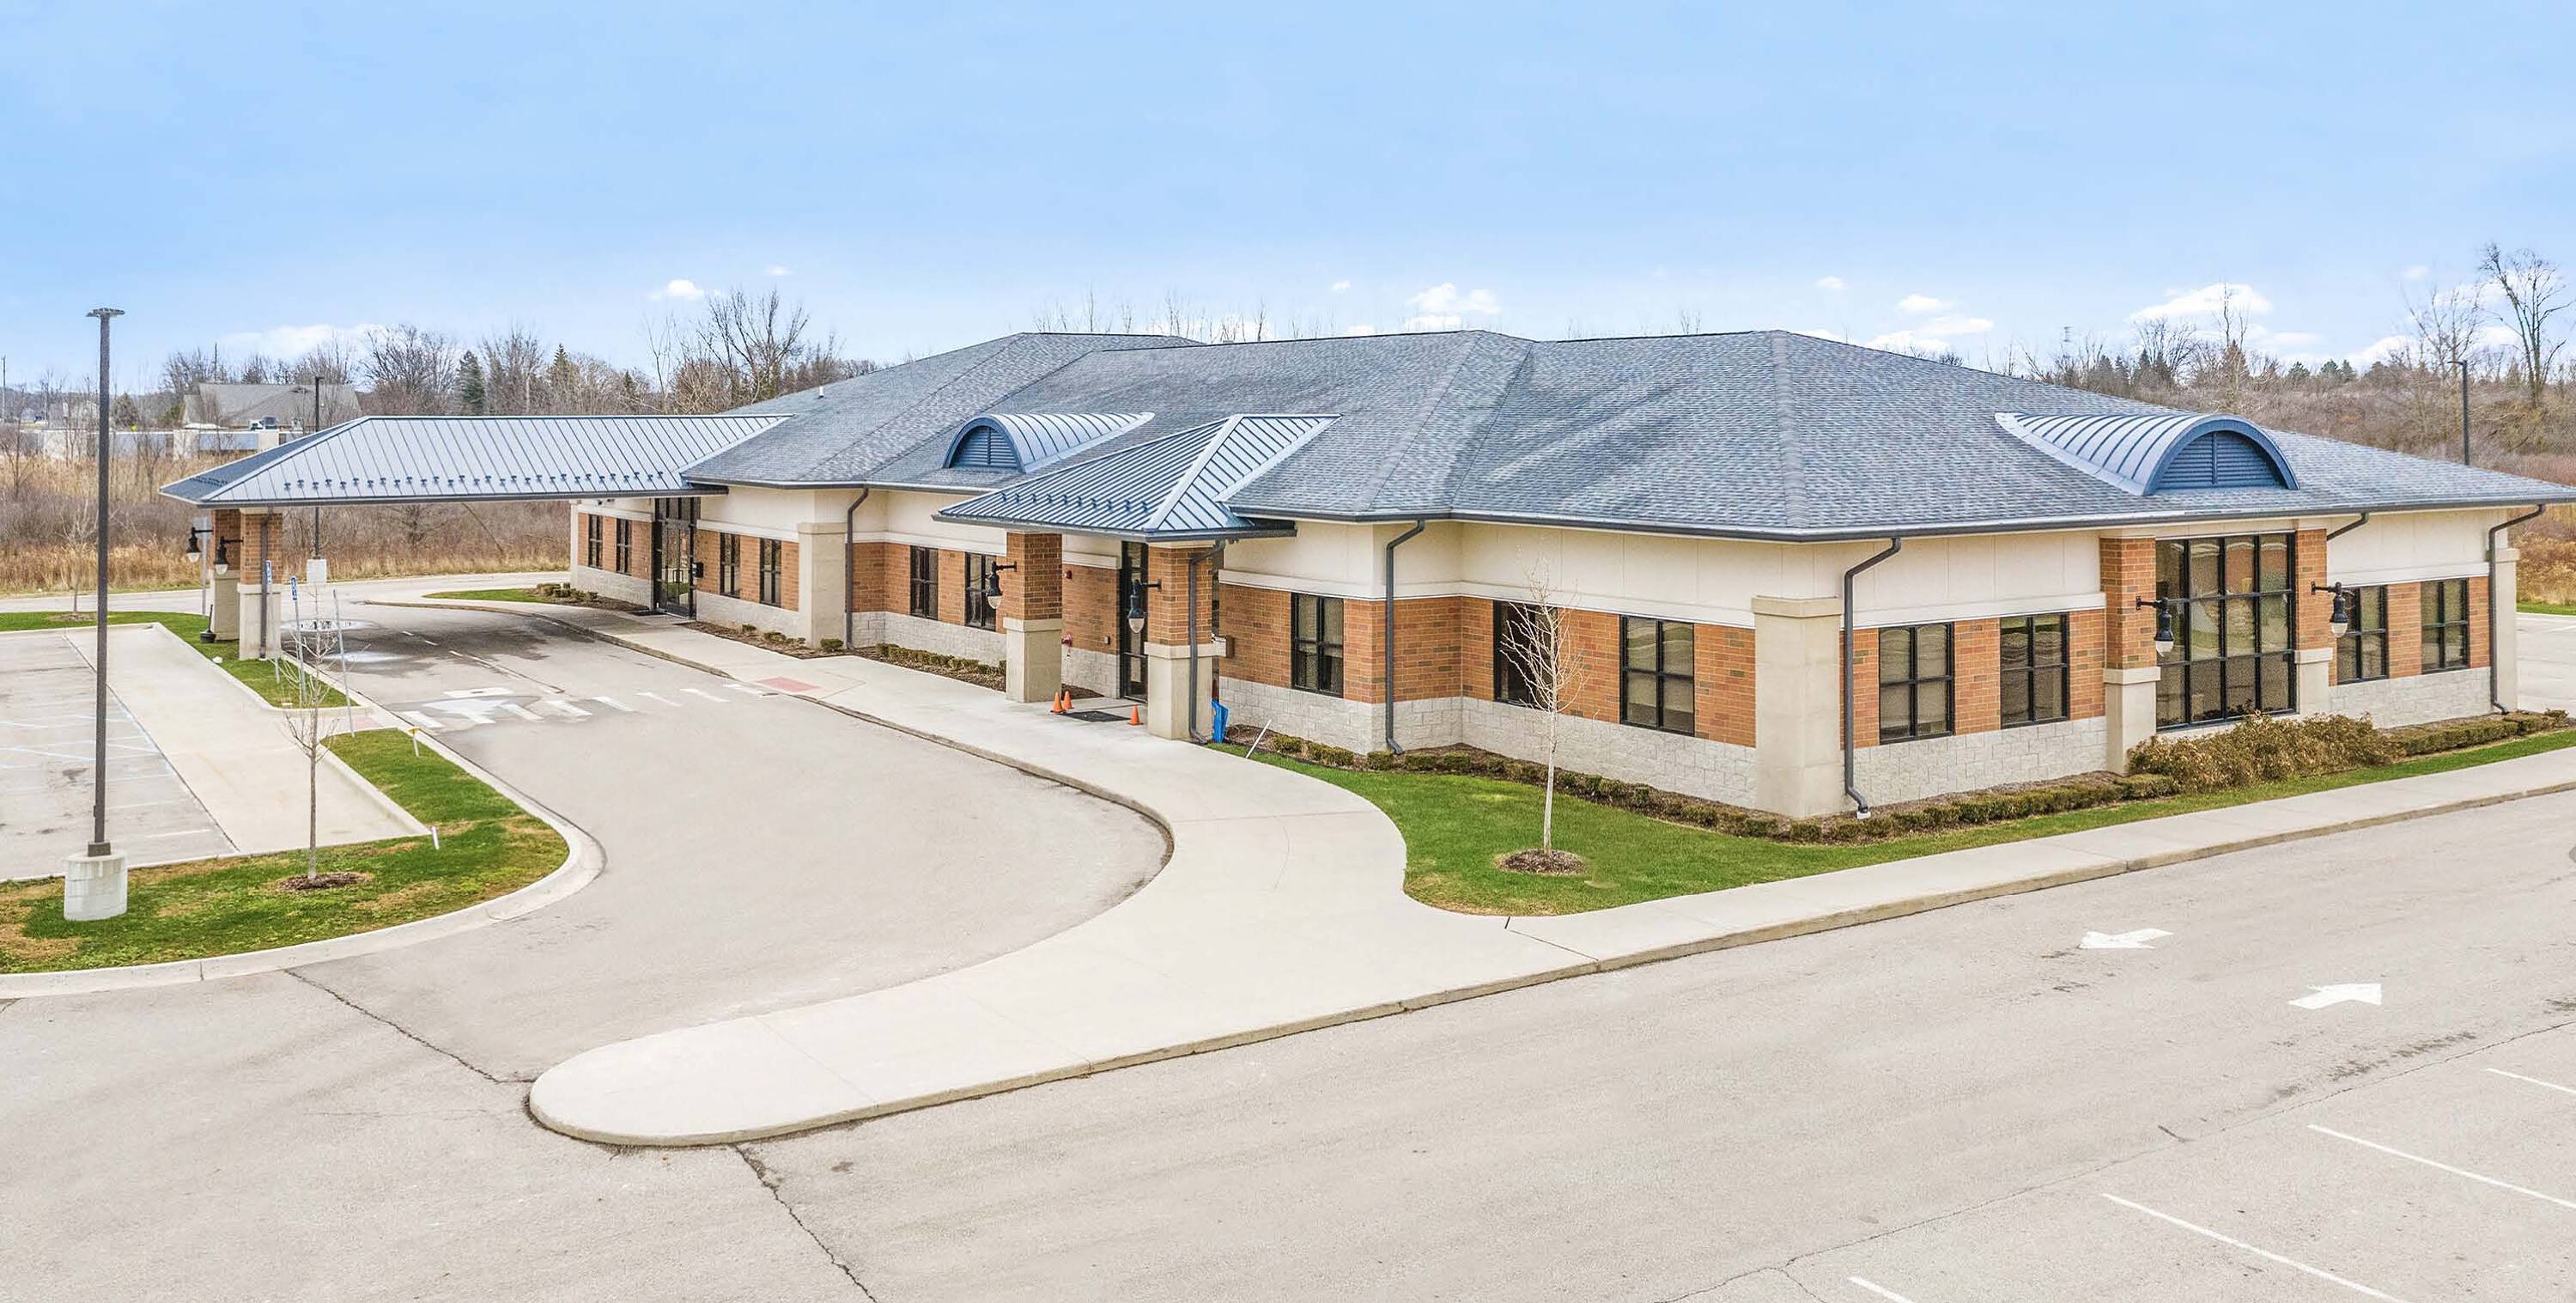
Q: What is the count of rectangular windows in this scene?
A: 14